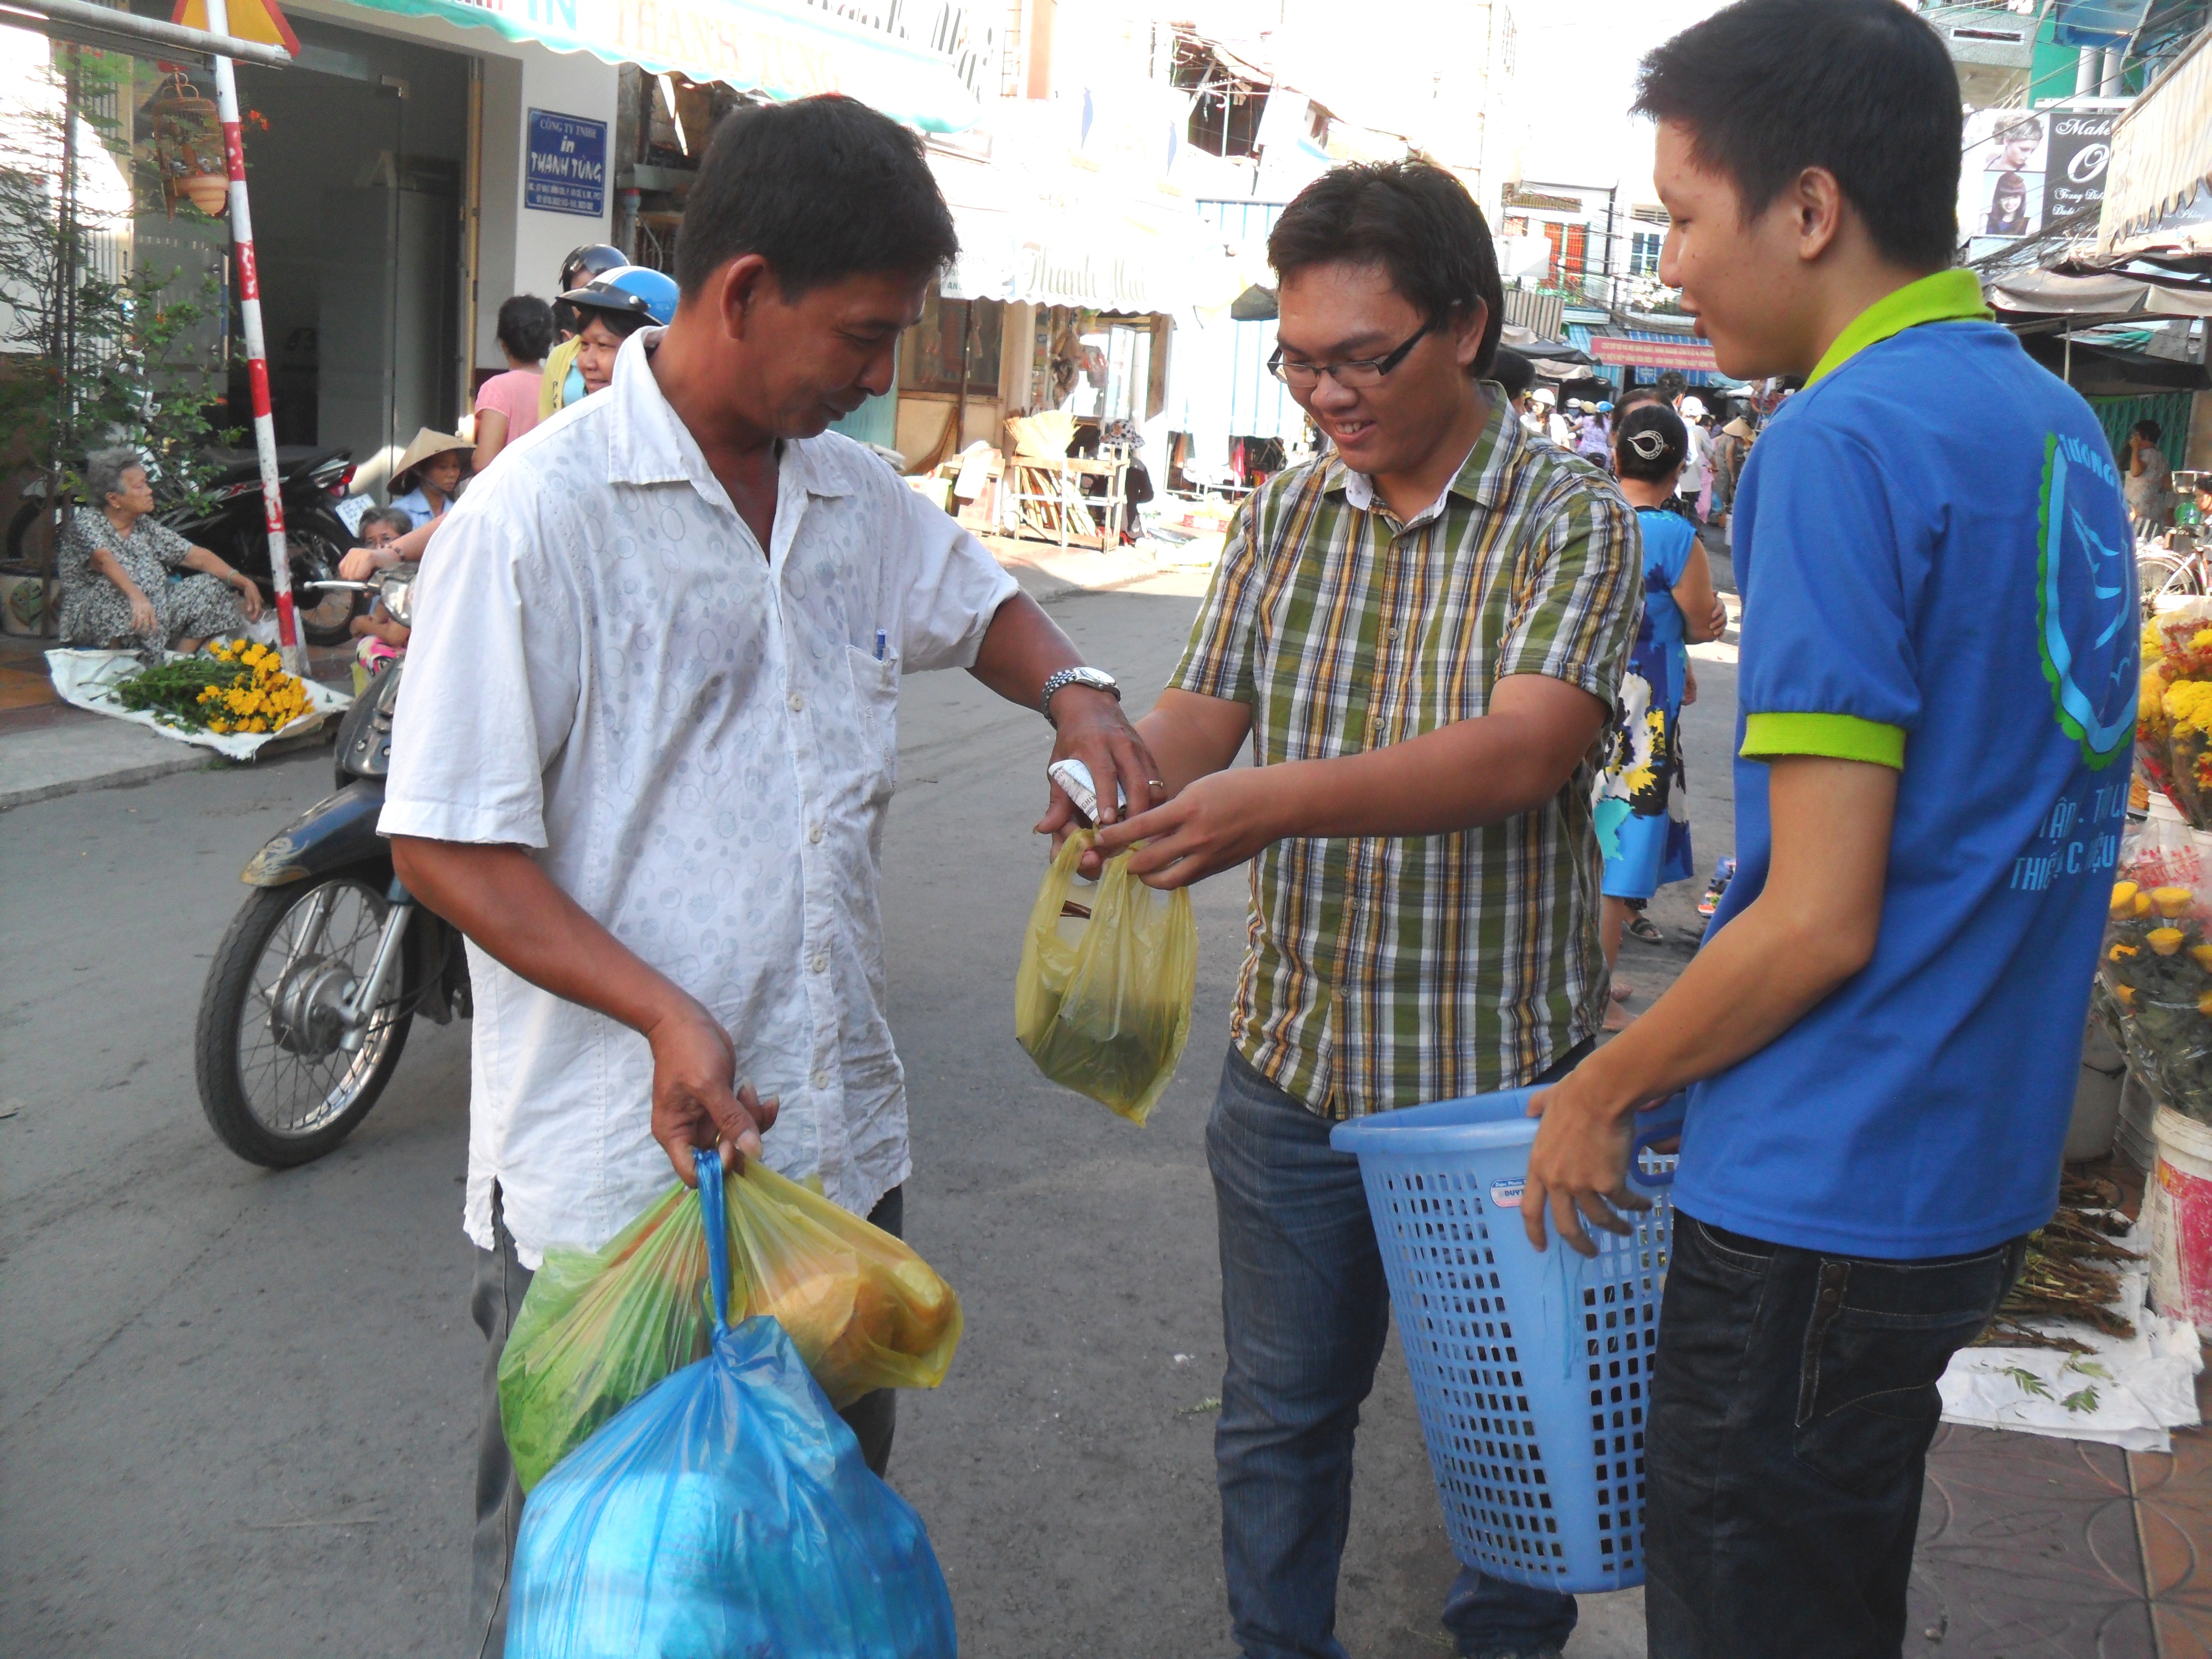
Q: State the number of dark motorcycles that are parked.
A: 1